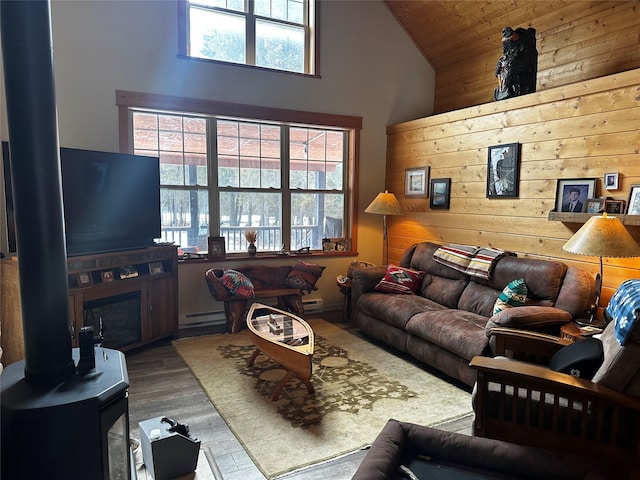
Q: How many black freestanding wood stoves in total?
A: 1